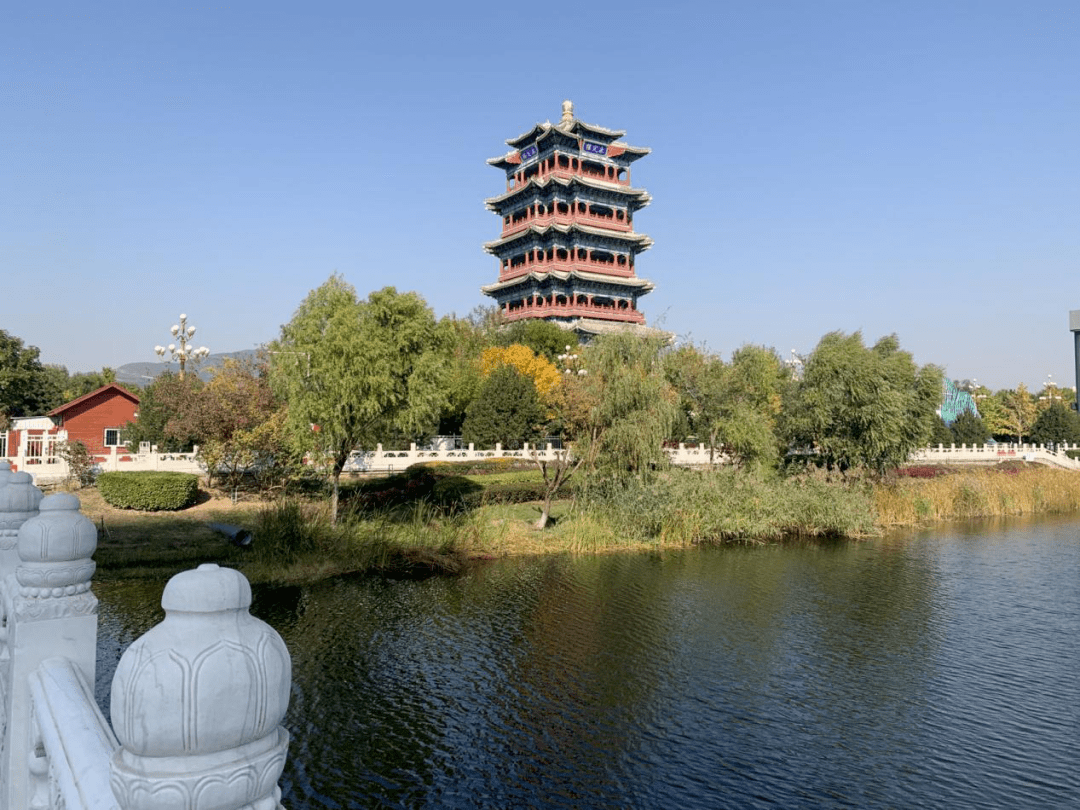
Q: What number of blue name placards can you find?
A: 2